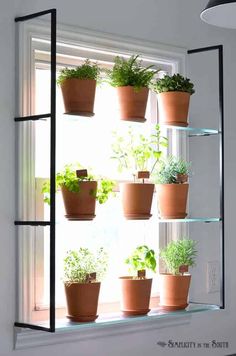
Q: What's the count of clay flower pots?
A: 9